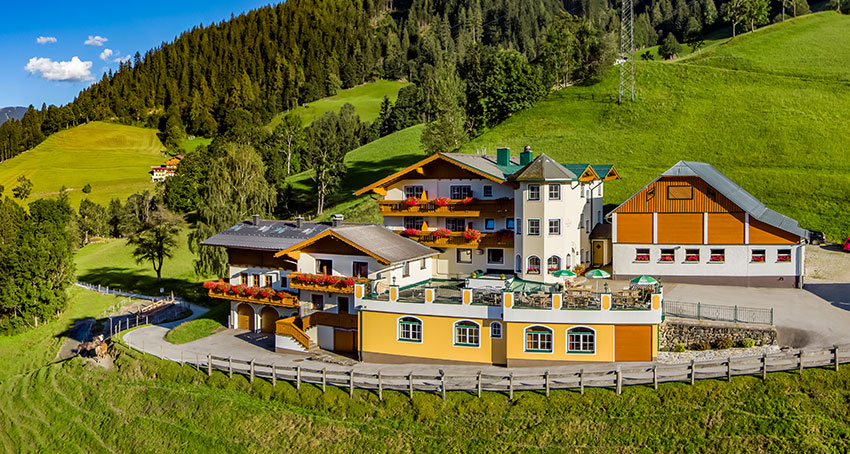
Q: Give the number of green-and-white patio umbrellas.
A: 3